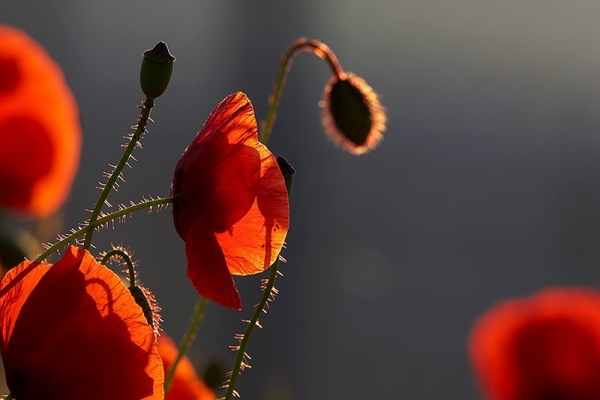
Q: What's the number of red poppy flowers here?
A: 5